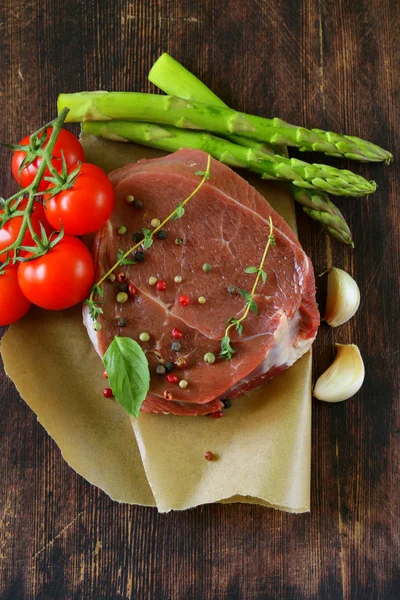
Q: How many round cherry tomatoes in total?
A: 5